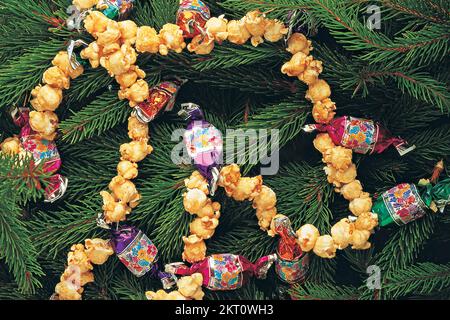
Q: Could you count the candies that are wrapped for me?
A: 10